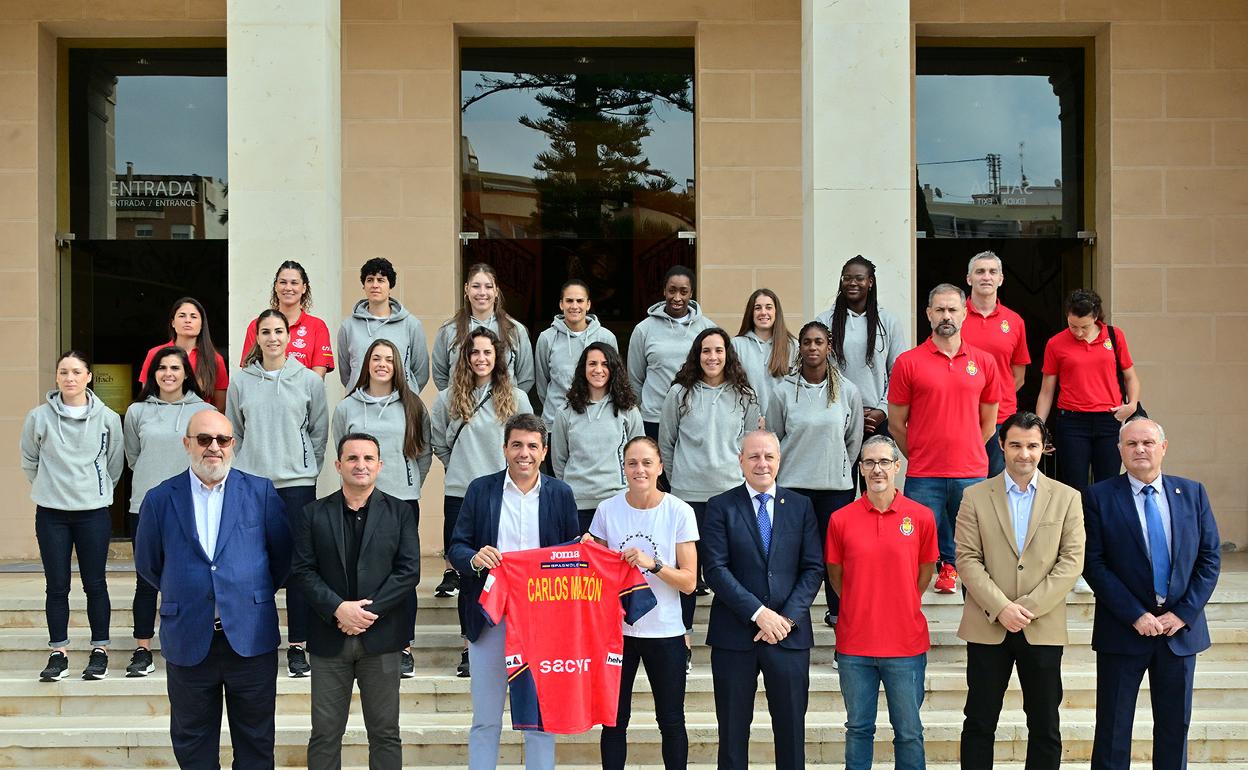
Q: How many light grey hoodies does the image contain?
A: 14